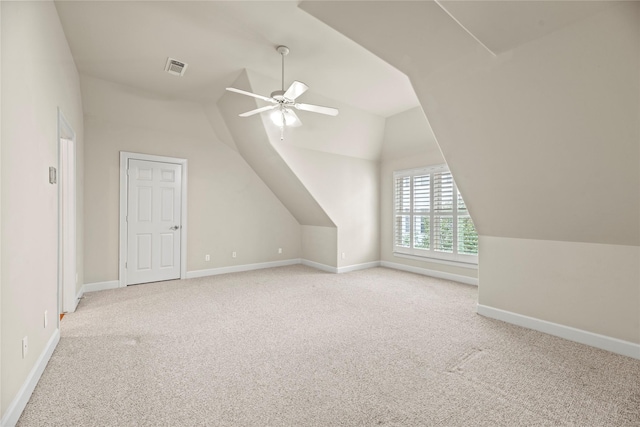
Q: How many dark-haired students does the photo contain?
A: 0